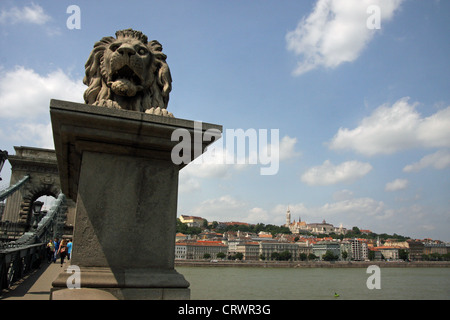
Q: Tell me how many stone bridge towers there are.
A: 1